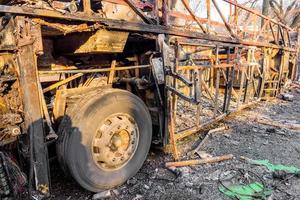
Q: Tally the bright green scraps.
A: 2